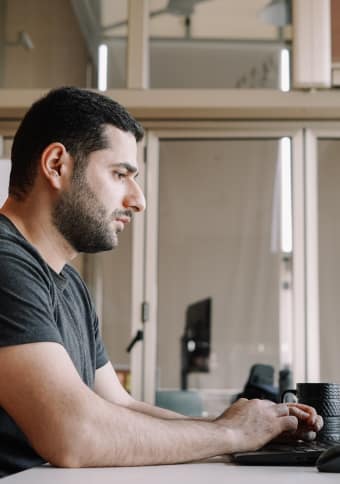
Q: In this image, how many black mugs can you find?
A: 1